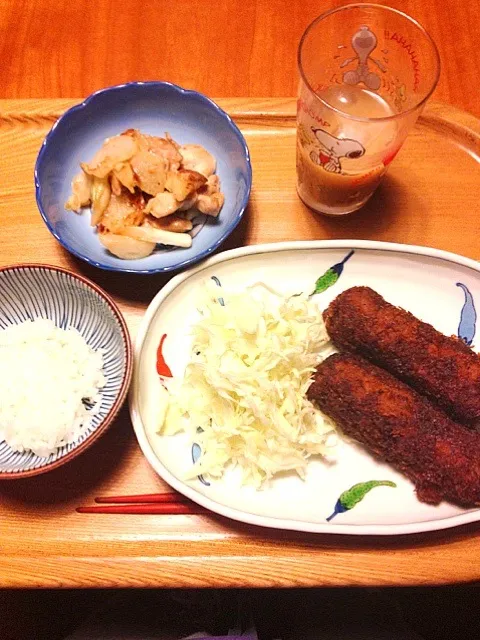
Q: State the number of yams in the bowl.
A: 0